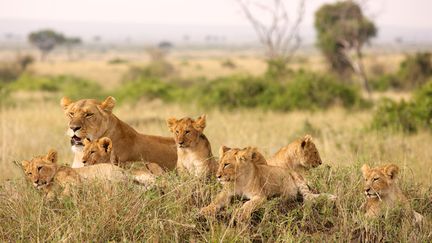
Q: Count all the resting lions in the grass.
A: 7